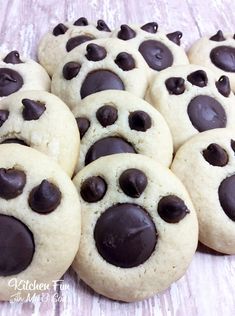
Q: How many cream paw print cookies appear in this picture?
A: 11